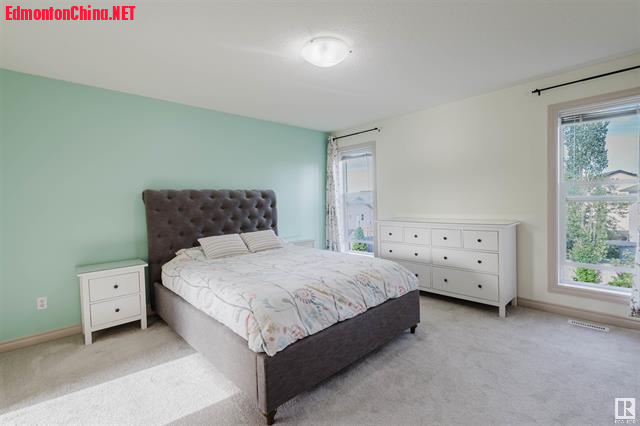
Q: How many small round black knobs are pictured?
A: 13